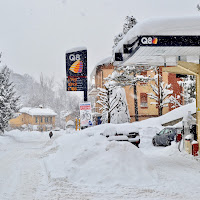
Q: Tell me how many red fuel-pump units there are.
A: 2